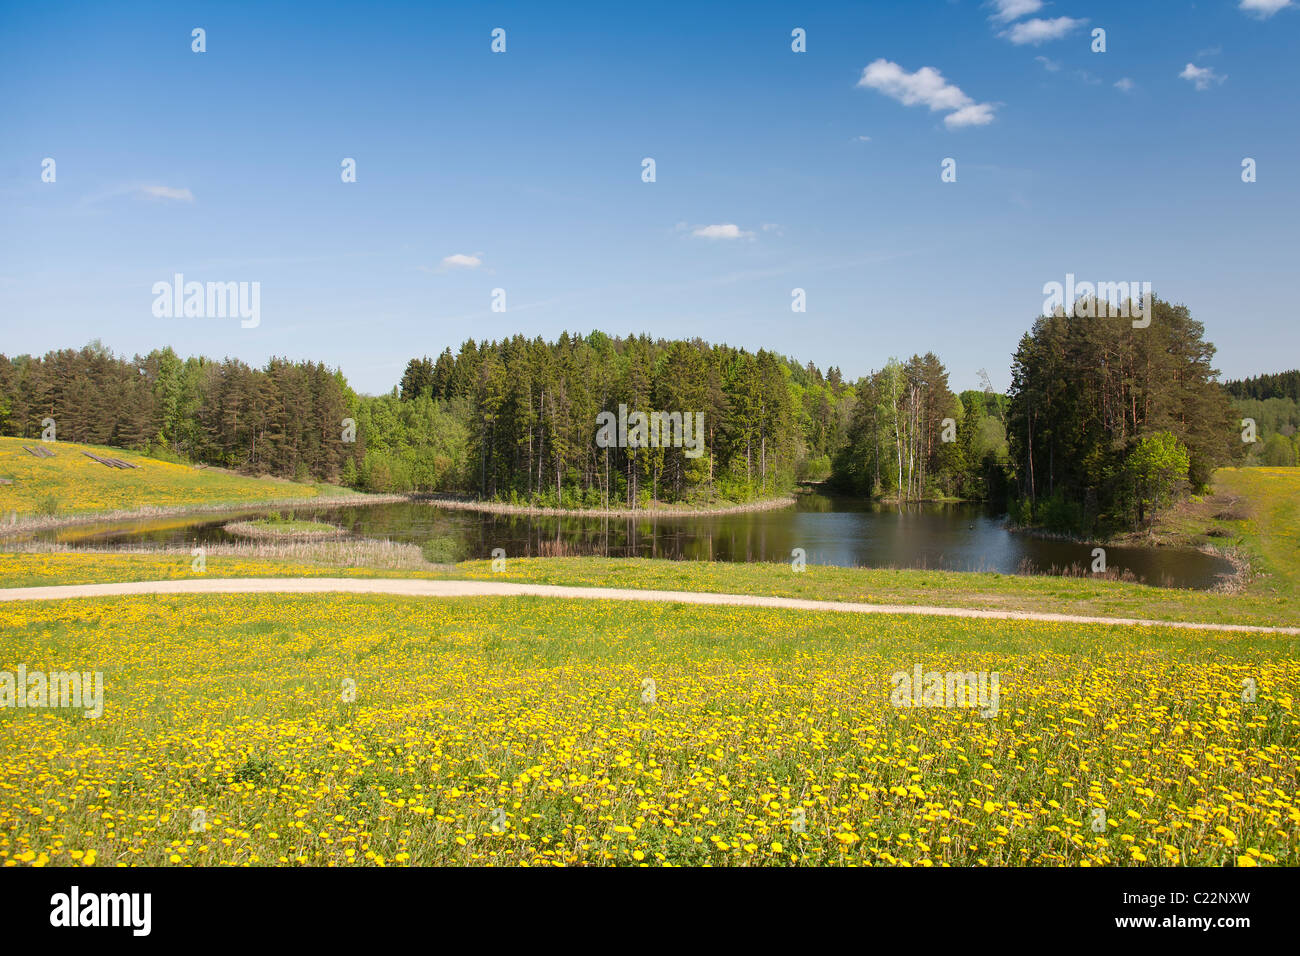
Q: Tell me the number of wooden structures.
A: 2